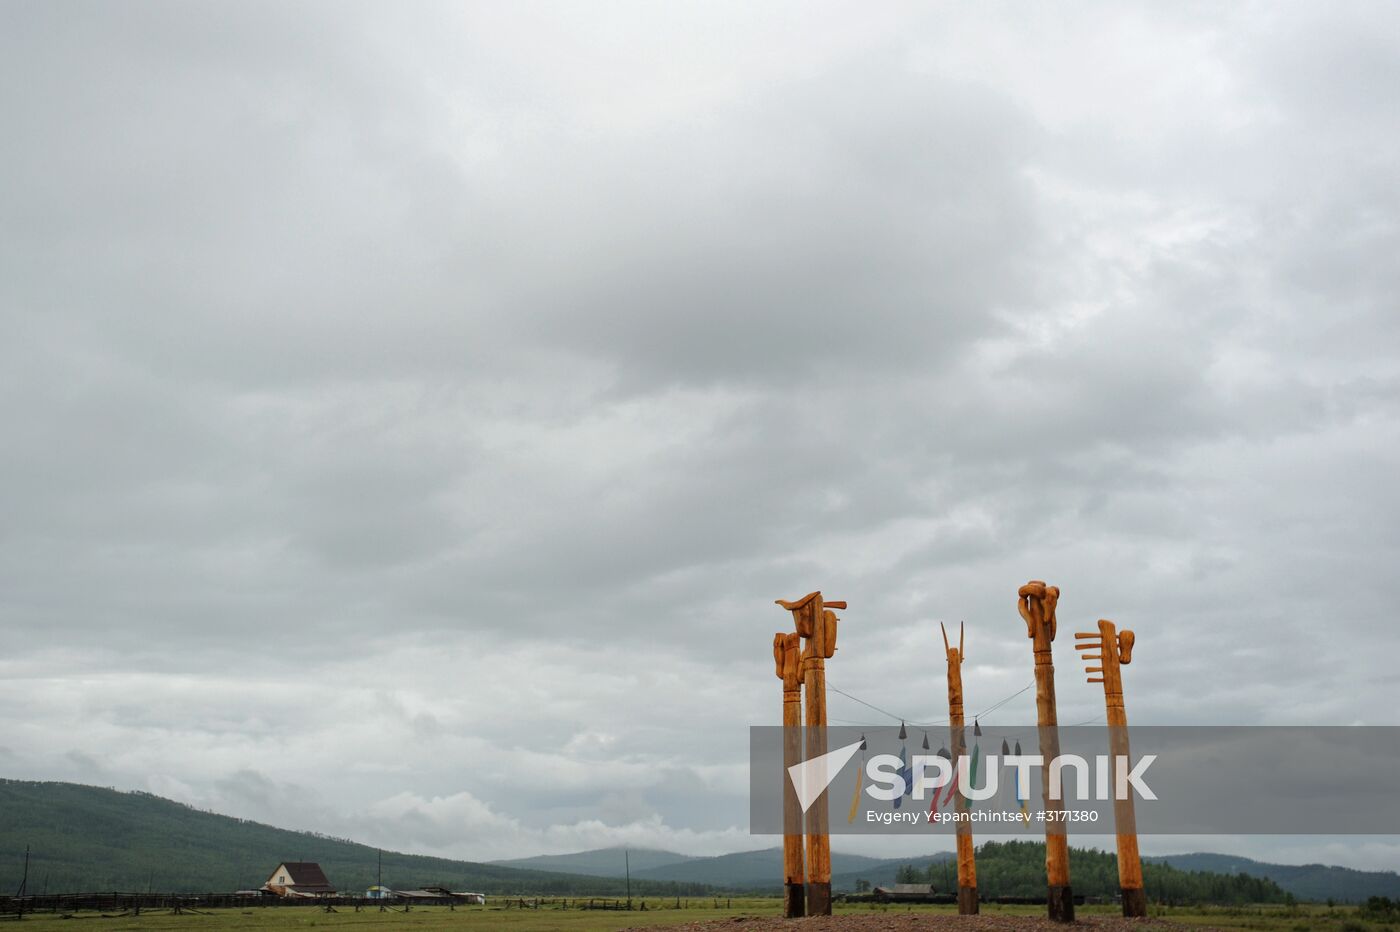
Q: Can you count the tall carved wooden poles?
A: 5